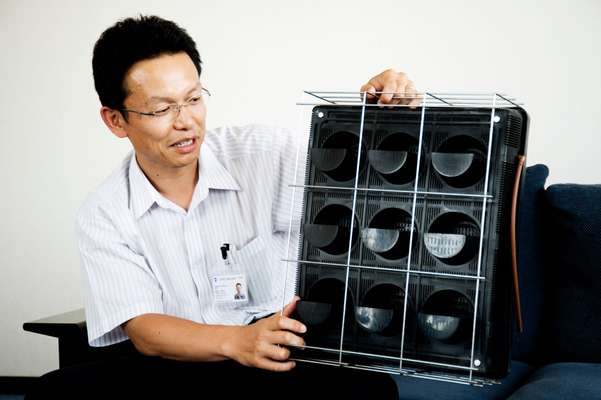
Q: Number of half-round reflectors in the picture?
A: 9